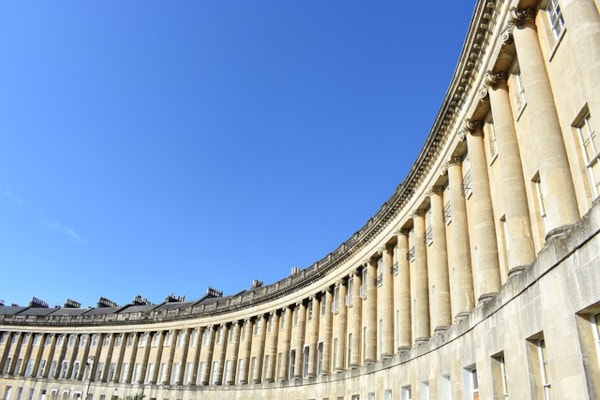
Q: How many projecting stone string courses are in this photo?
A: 1